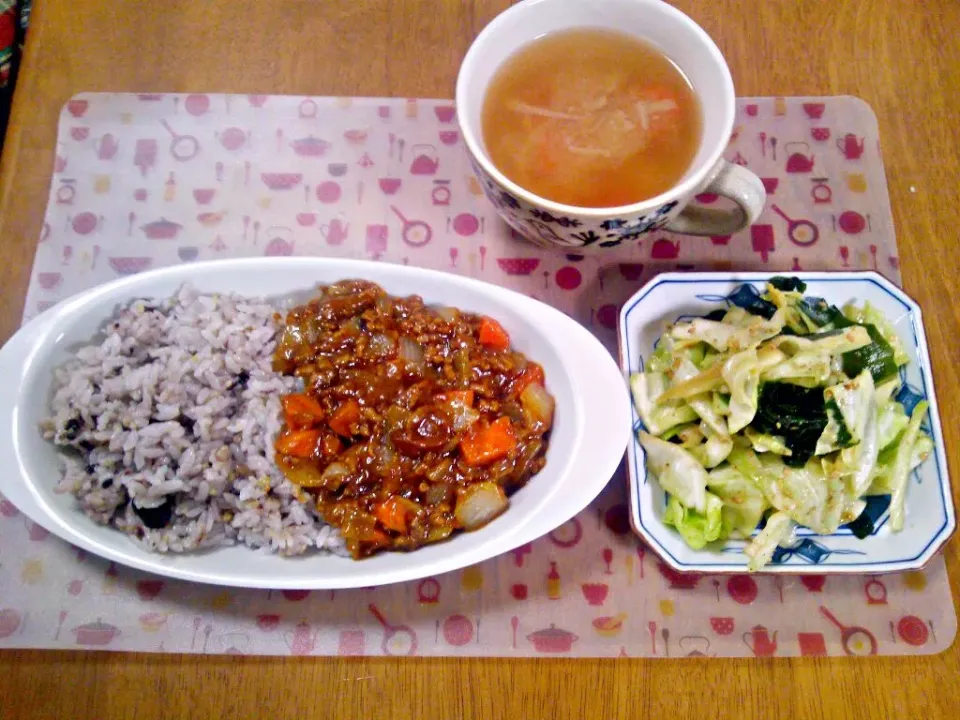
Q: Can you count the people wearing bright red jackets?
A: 0